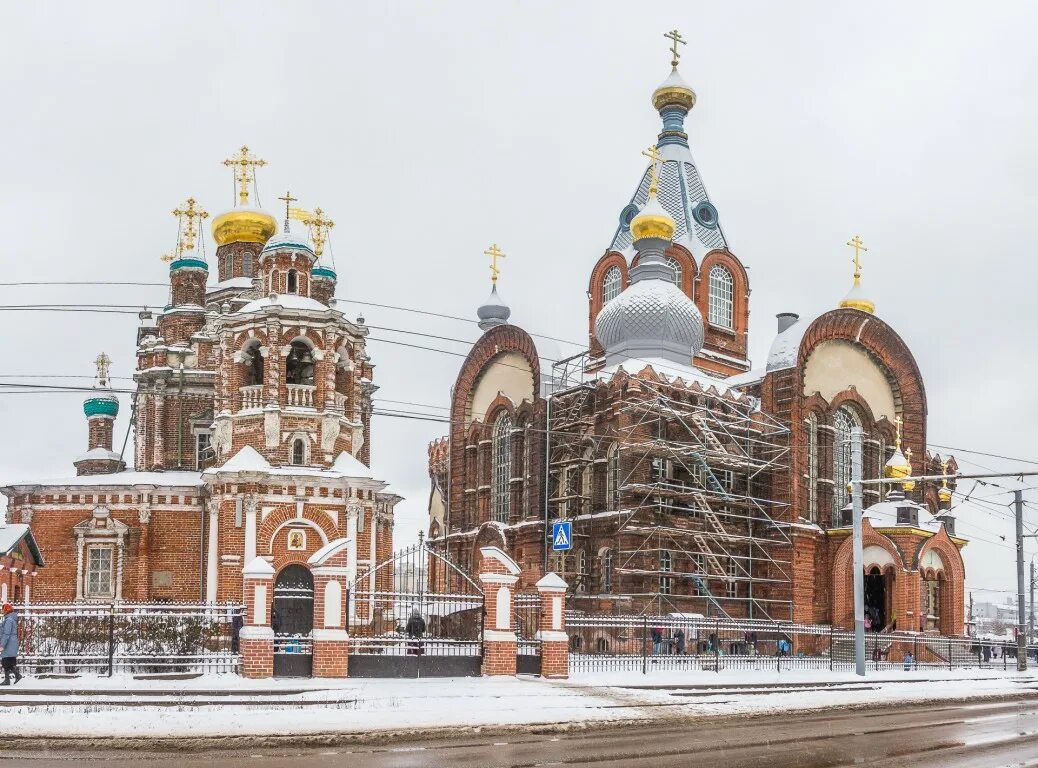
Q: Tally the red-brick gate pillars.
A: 4